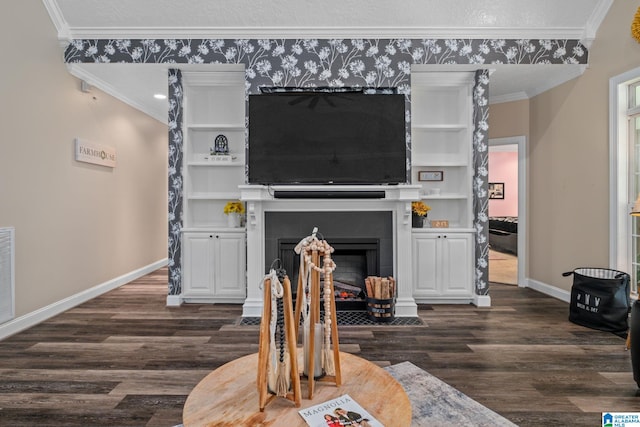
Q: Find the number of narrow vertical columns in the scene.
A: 2